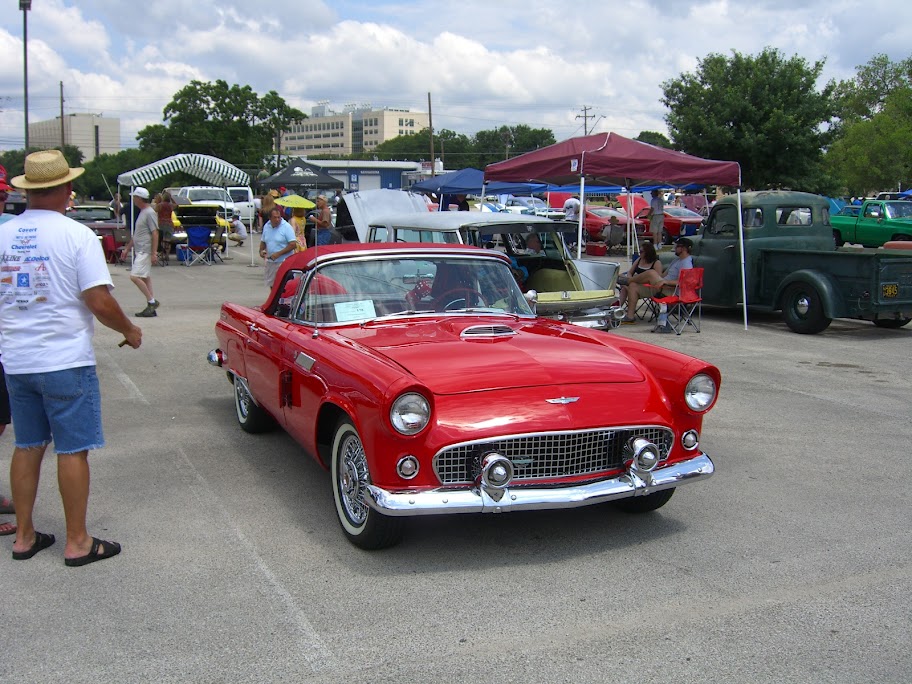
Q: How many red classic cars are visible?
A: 3